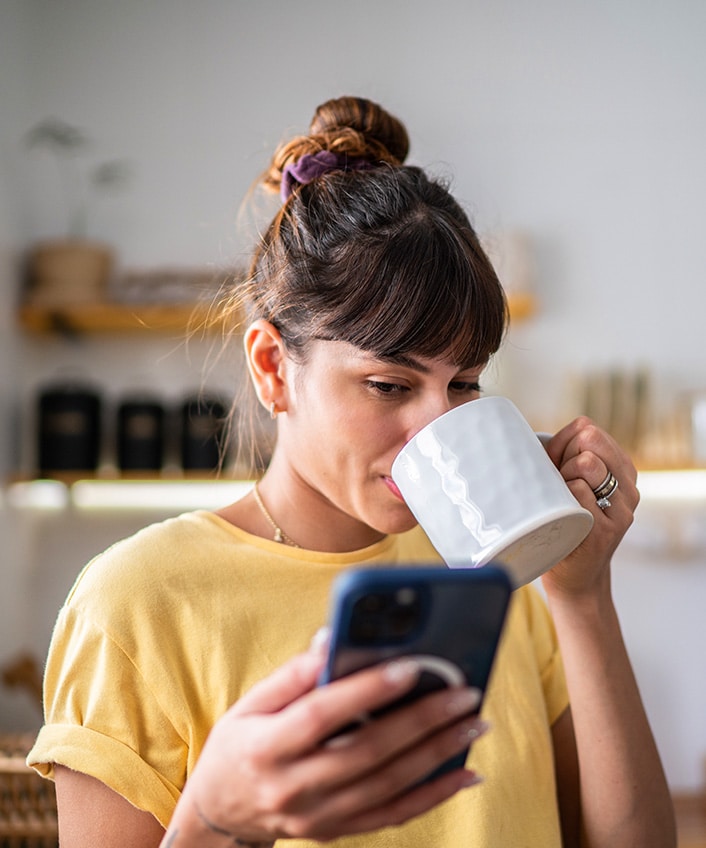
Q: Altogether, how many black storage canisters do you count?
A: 3